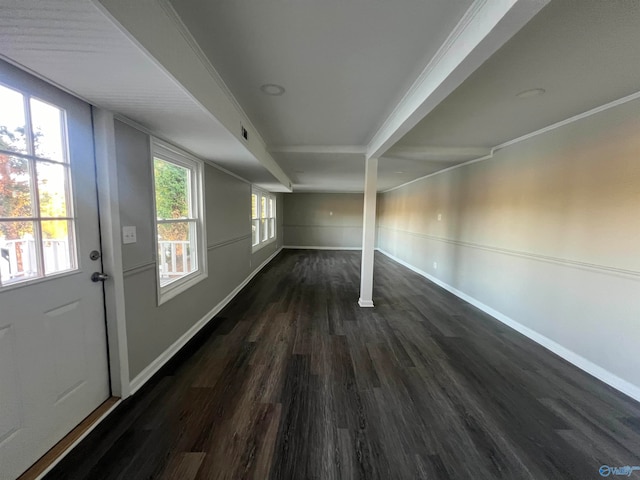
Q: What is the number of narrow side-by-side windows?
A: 3